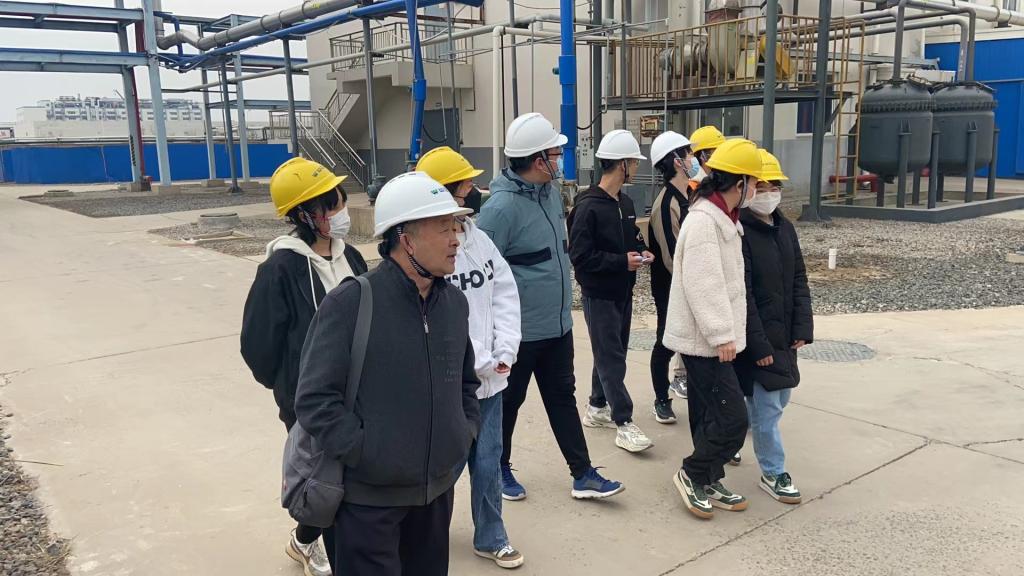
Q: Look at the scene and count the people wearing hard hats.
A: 9